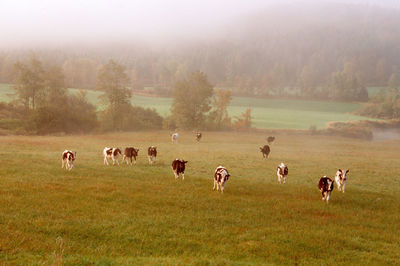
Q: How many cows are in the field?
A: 13